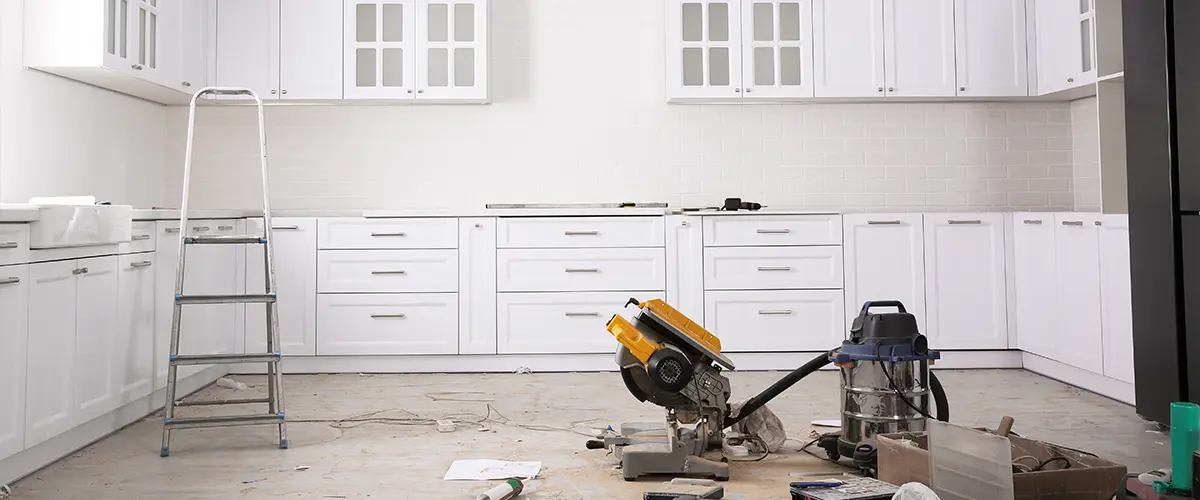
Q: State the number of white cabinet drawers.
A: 11